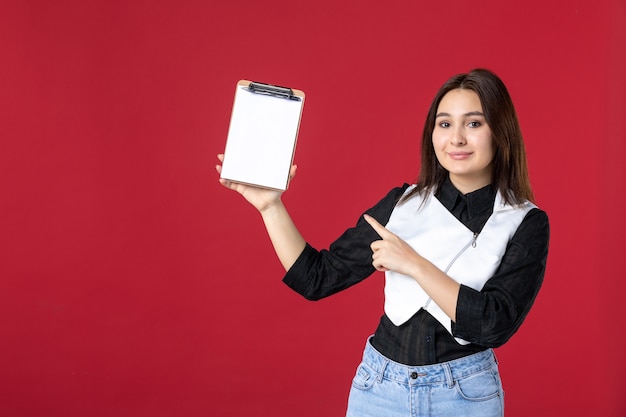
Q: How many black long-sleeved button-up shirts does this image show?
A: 1